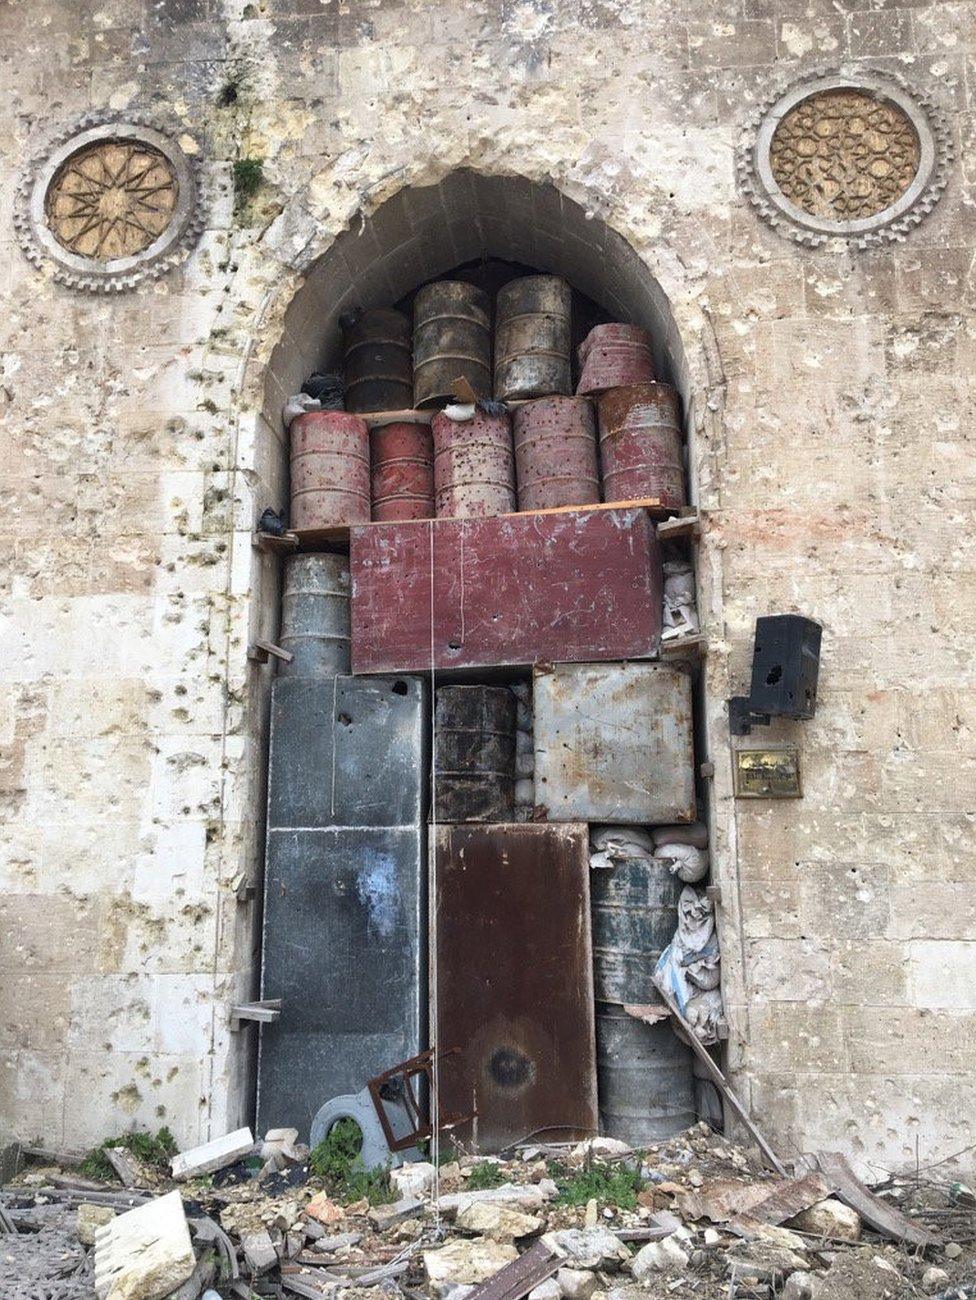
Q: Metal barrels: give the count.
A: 13